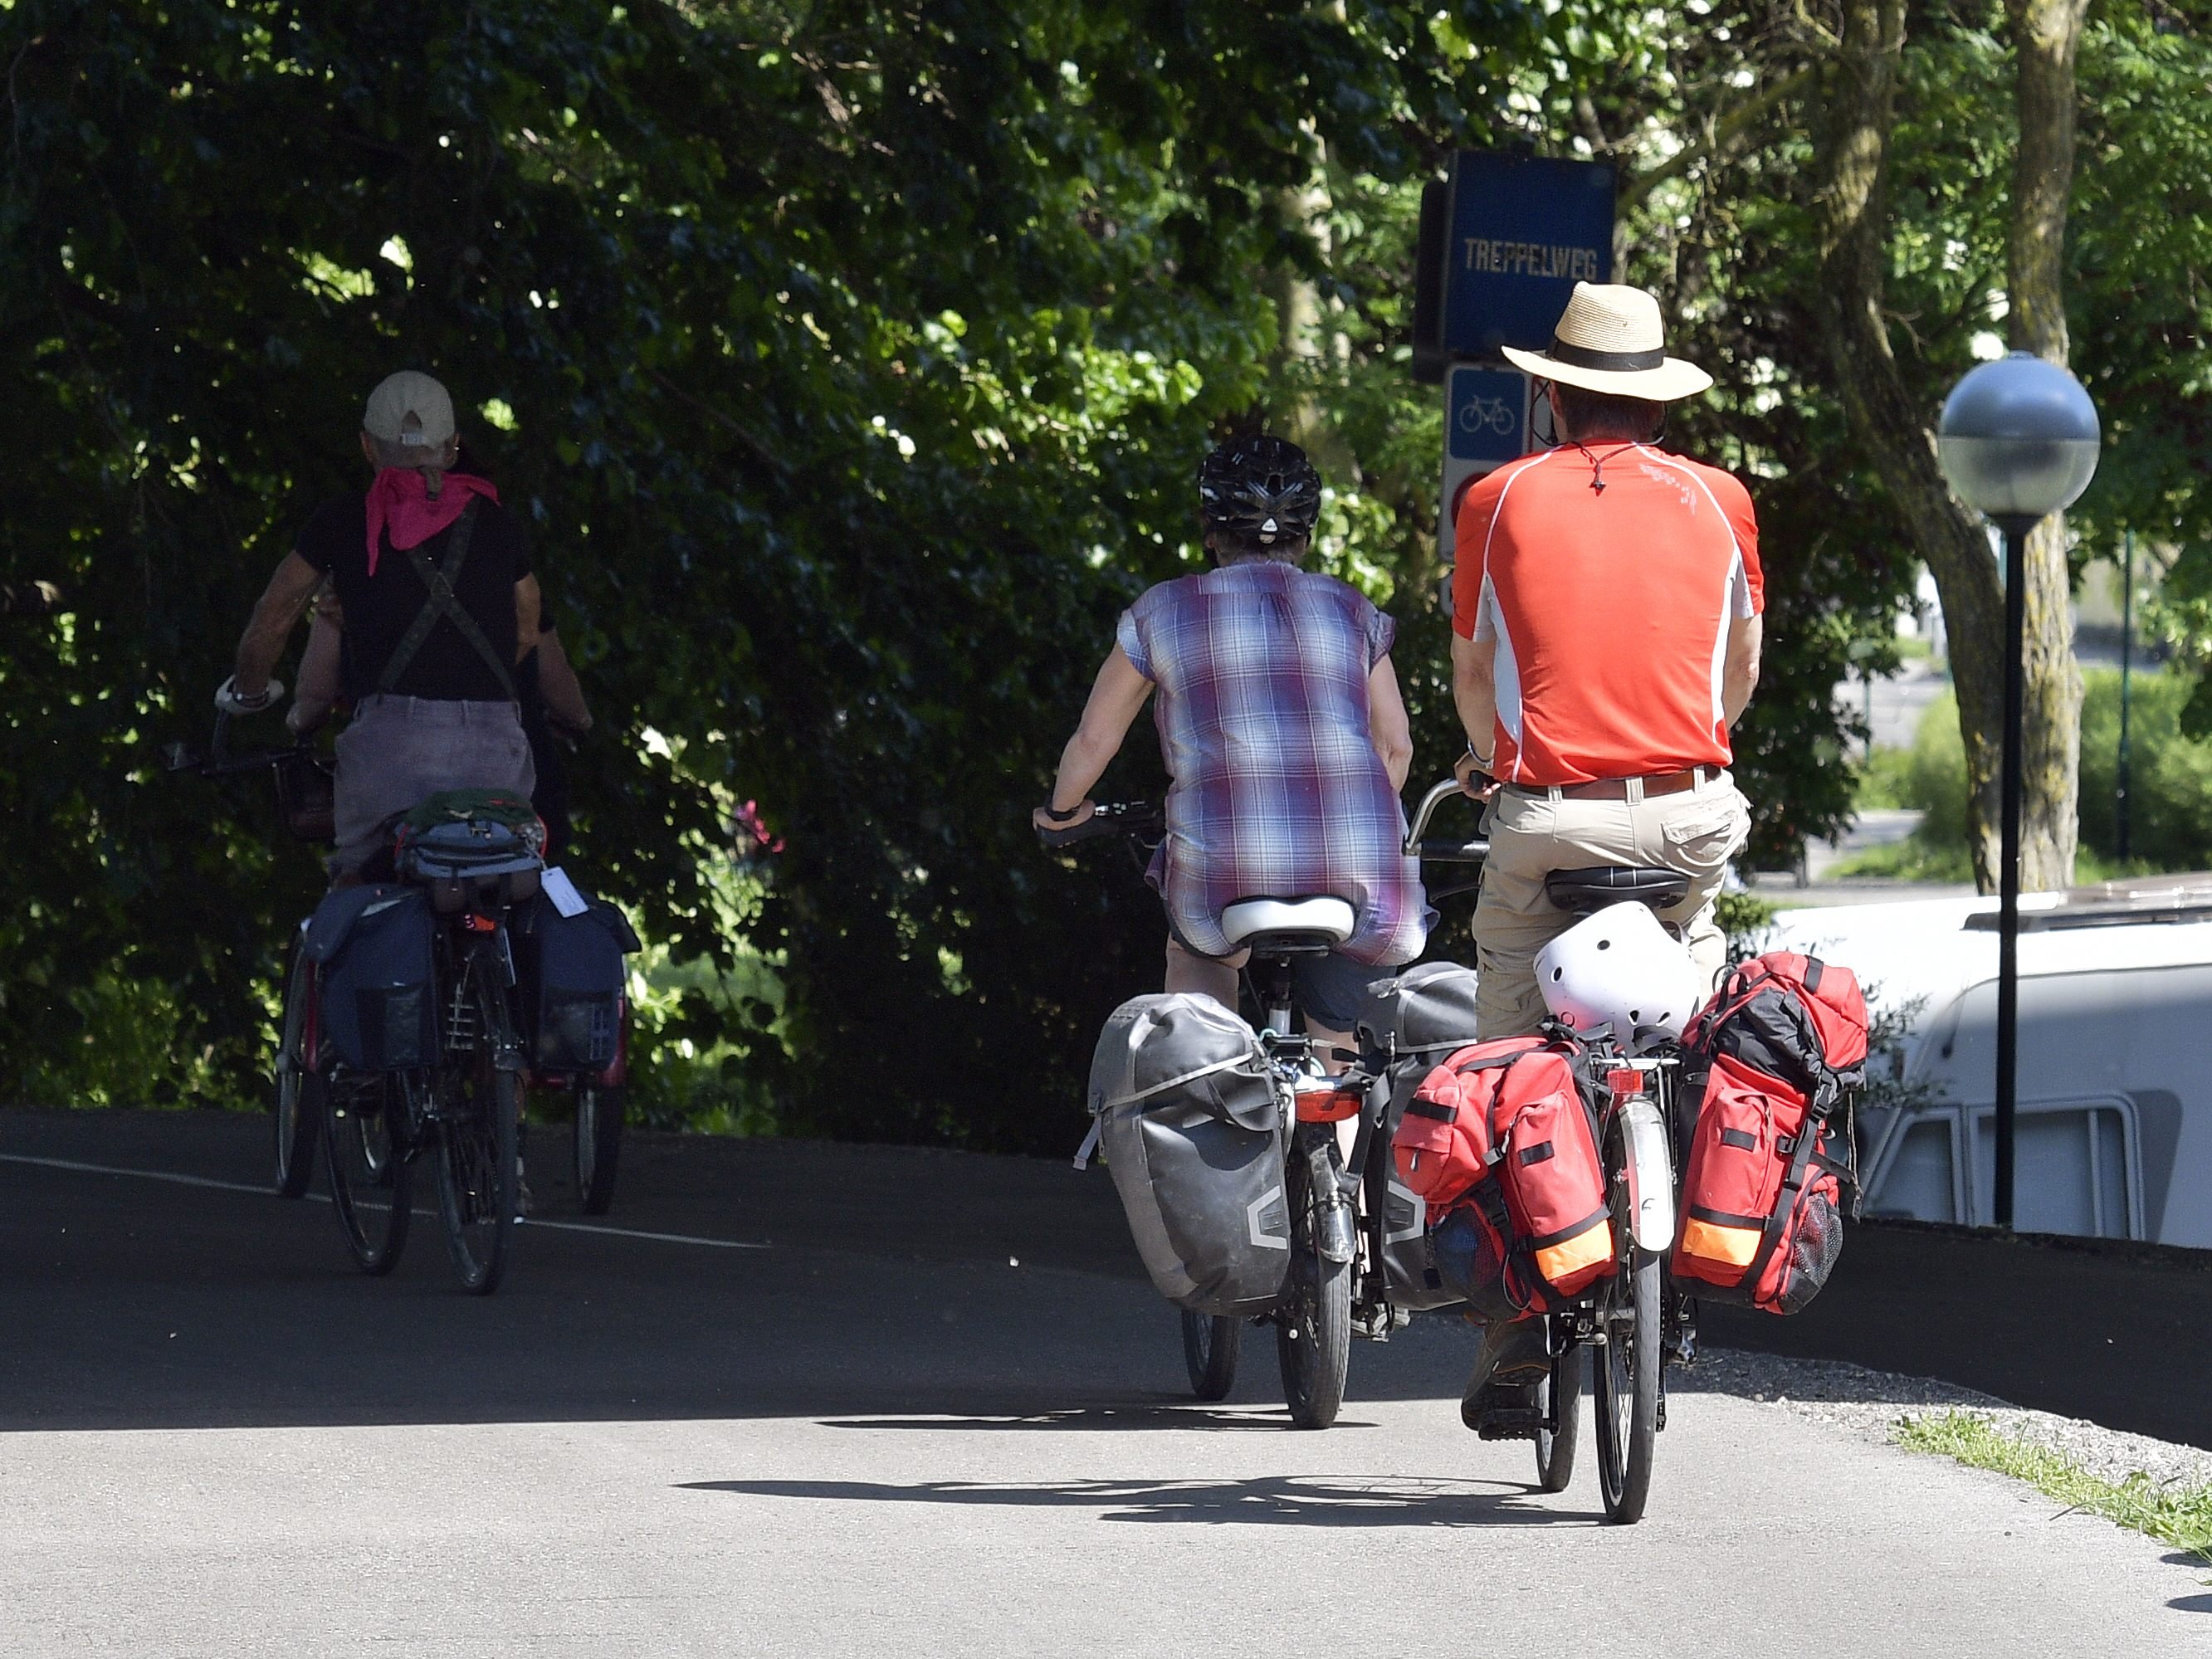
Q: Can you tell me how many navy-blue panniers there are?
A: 2